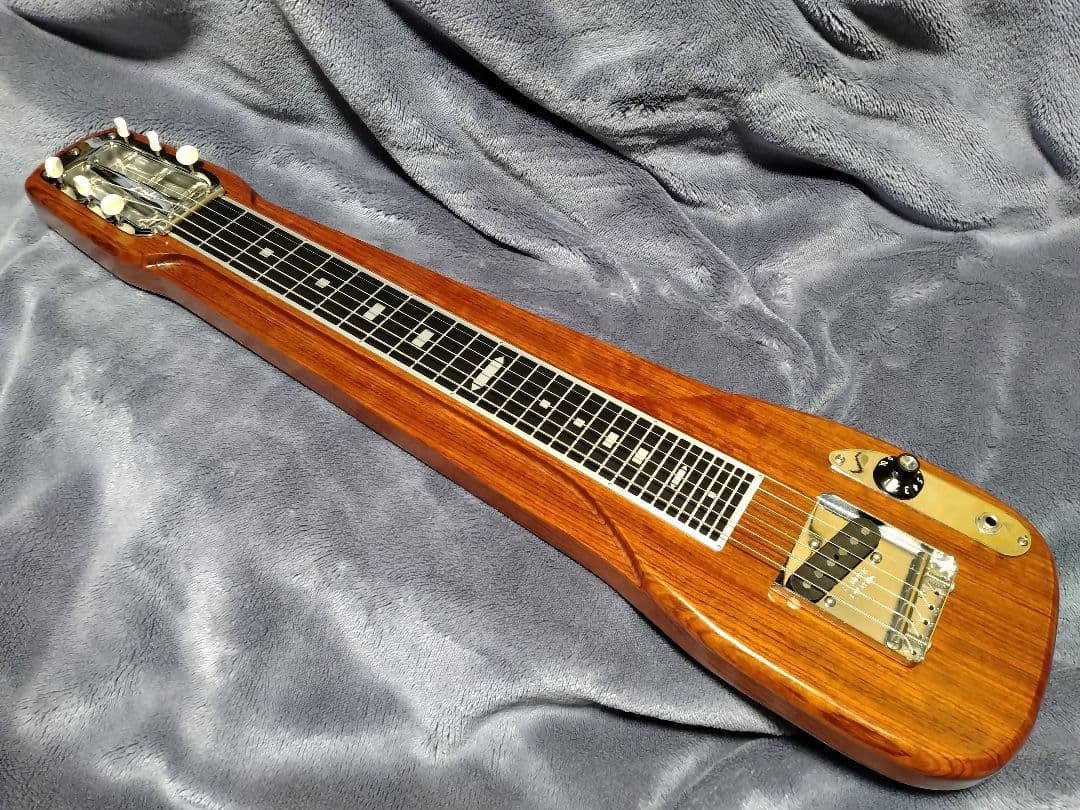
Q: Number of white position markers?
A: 11